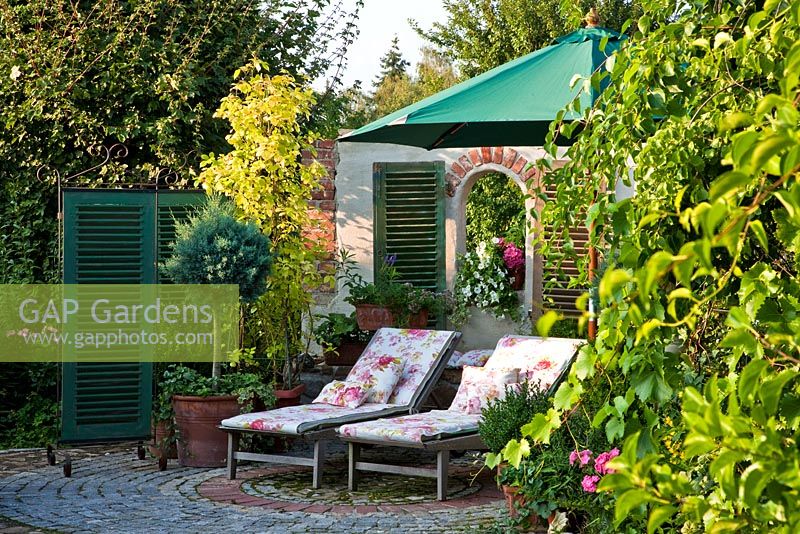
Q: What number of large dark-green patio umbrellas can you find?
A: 1